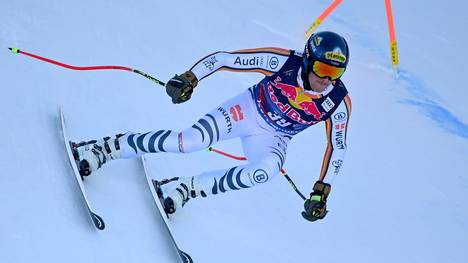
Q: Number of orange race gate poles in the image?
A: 2